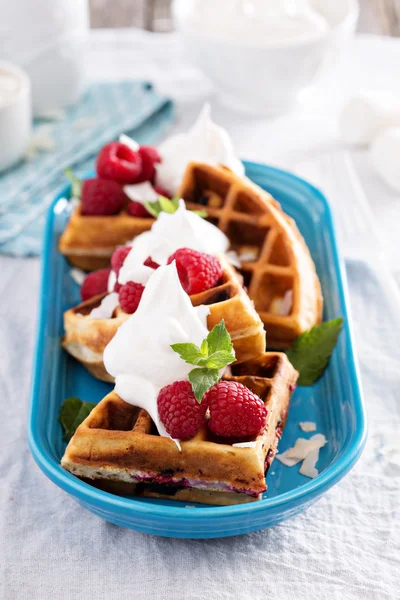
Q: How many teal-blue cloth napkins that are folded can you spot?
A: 1